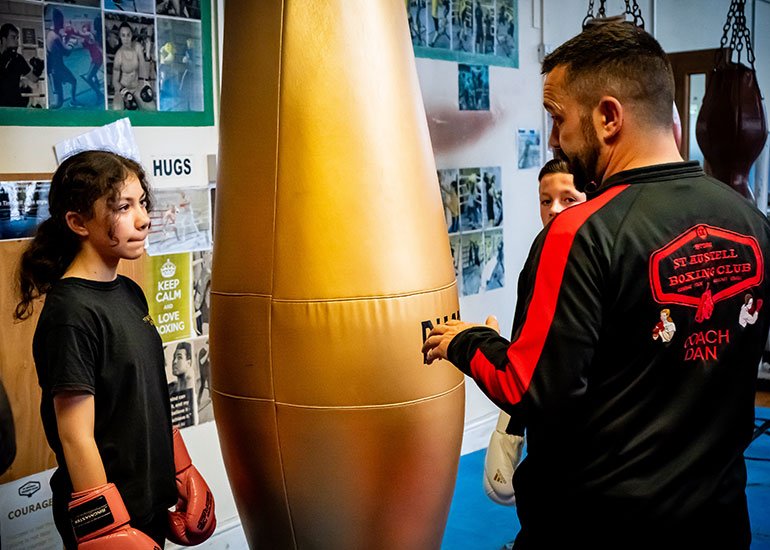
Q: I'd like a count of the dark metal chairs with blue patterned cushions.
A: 0